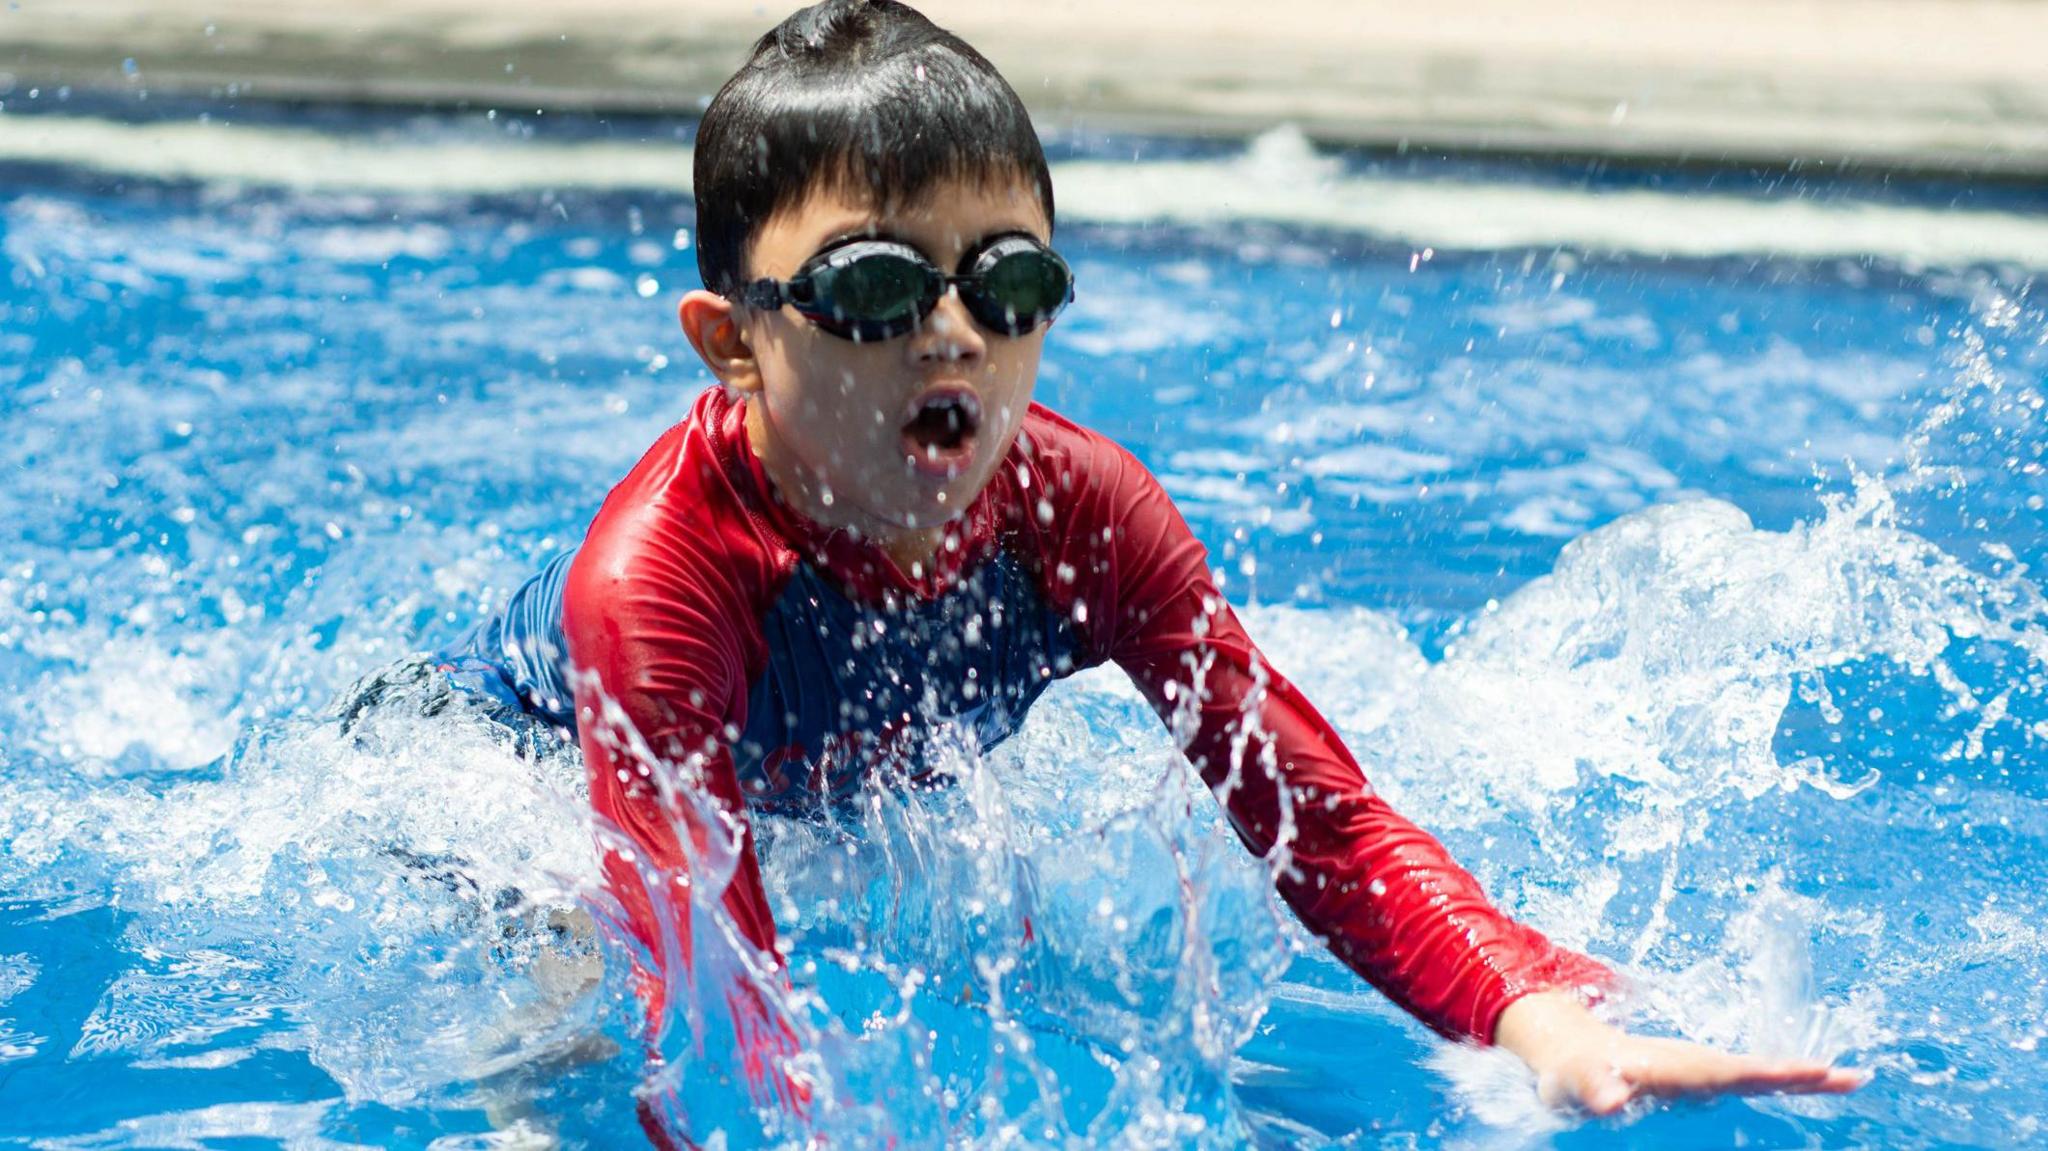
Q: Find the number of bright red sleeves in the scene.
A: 2